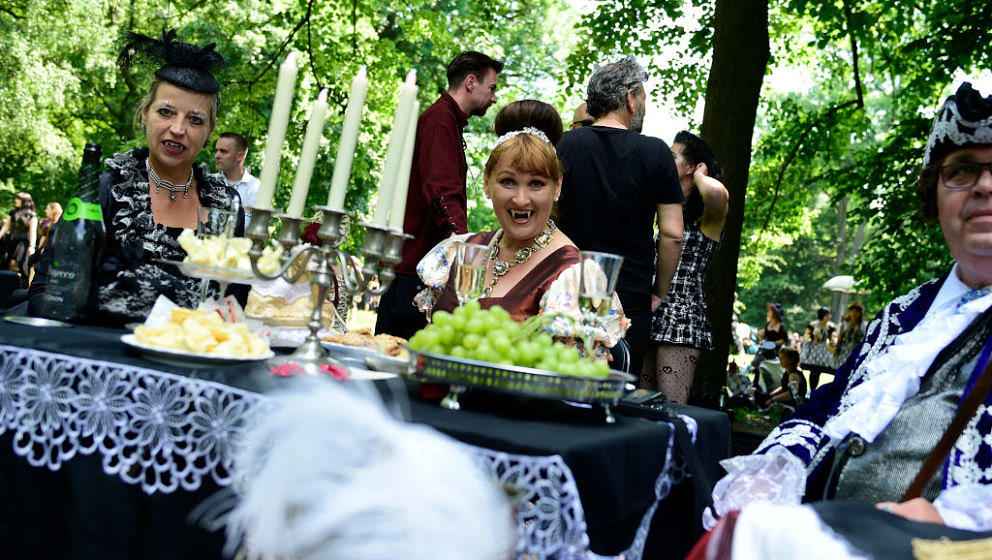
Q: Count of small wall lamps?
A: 0